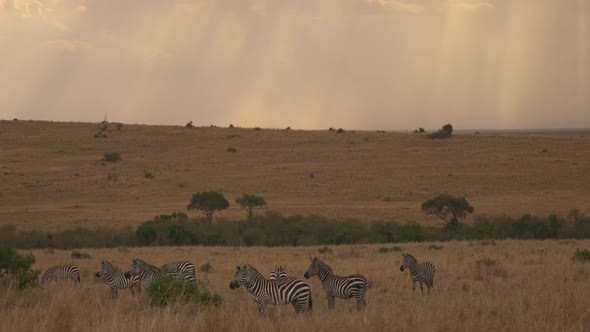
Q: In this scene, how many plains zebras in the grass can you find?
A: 8